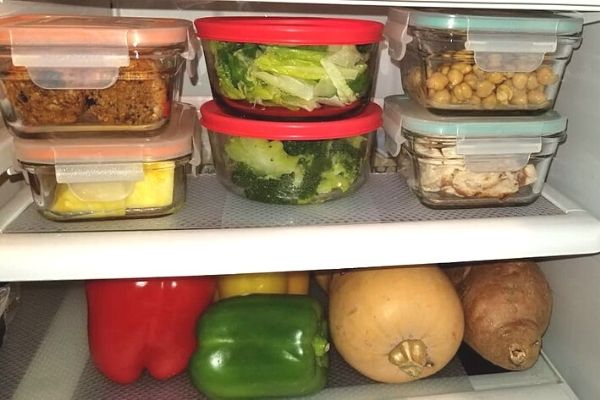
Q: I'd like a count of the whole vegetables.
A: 5